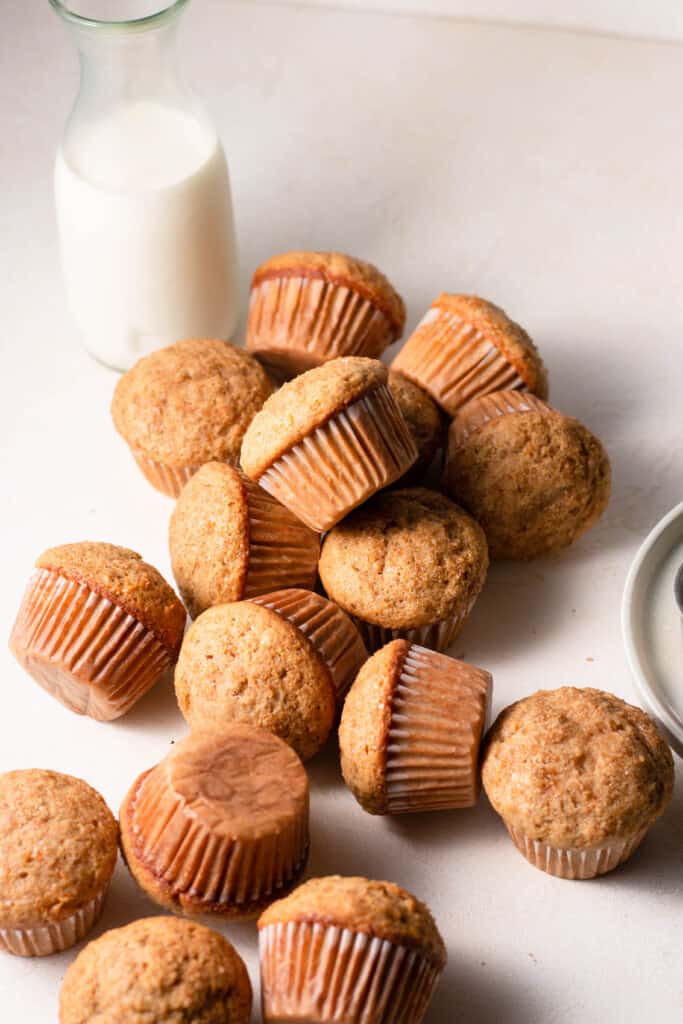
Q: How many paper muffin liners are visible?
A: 14